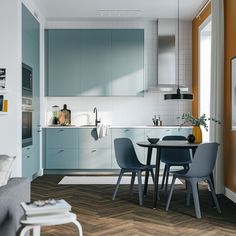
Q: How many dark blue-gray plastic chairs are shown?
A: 3